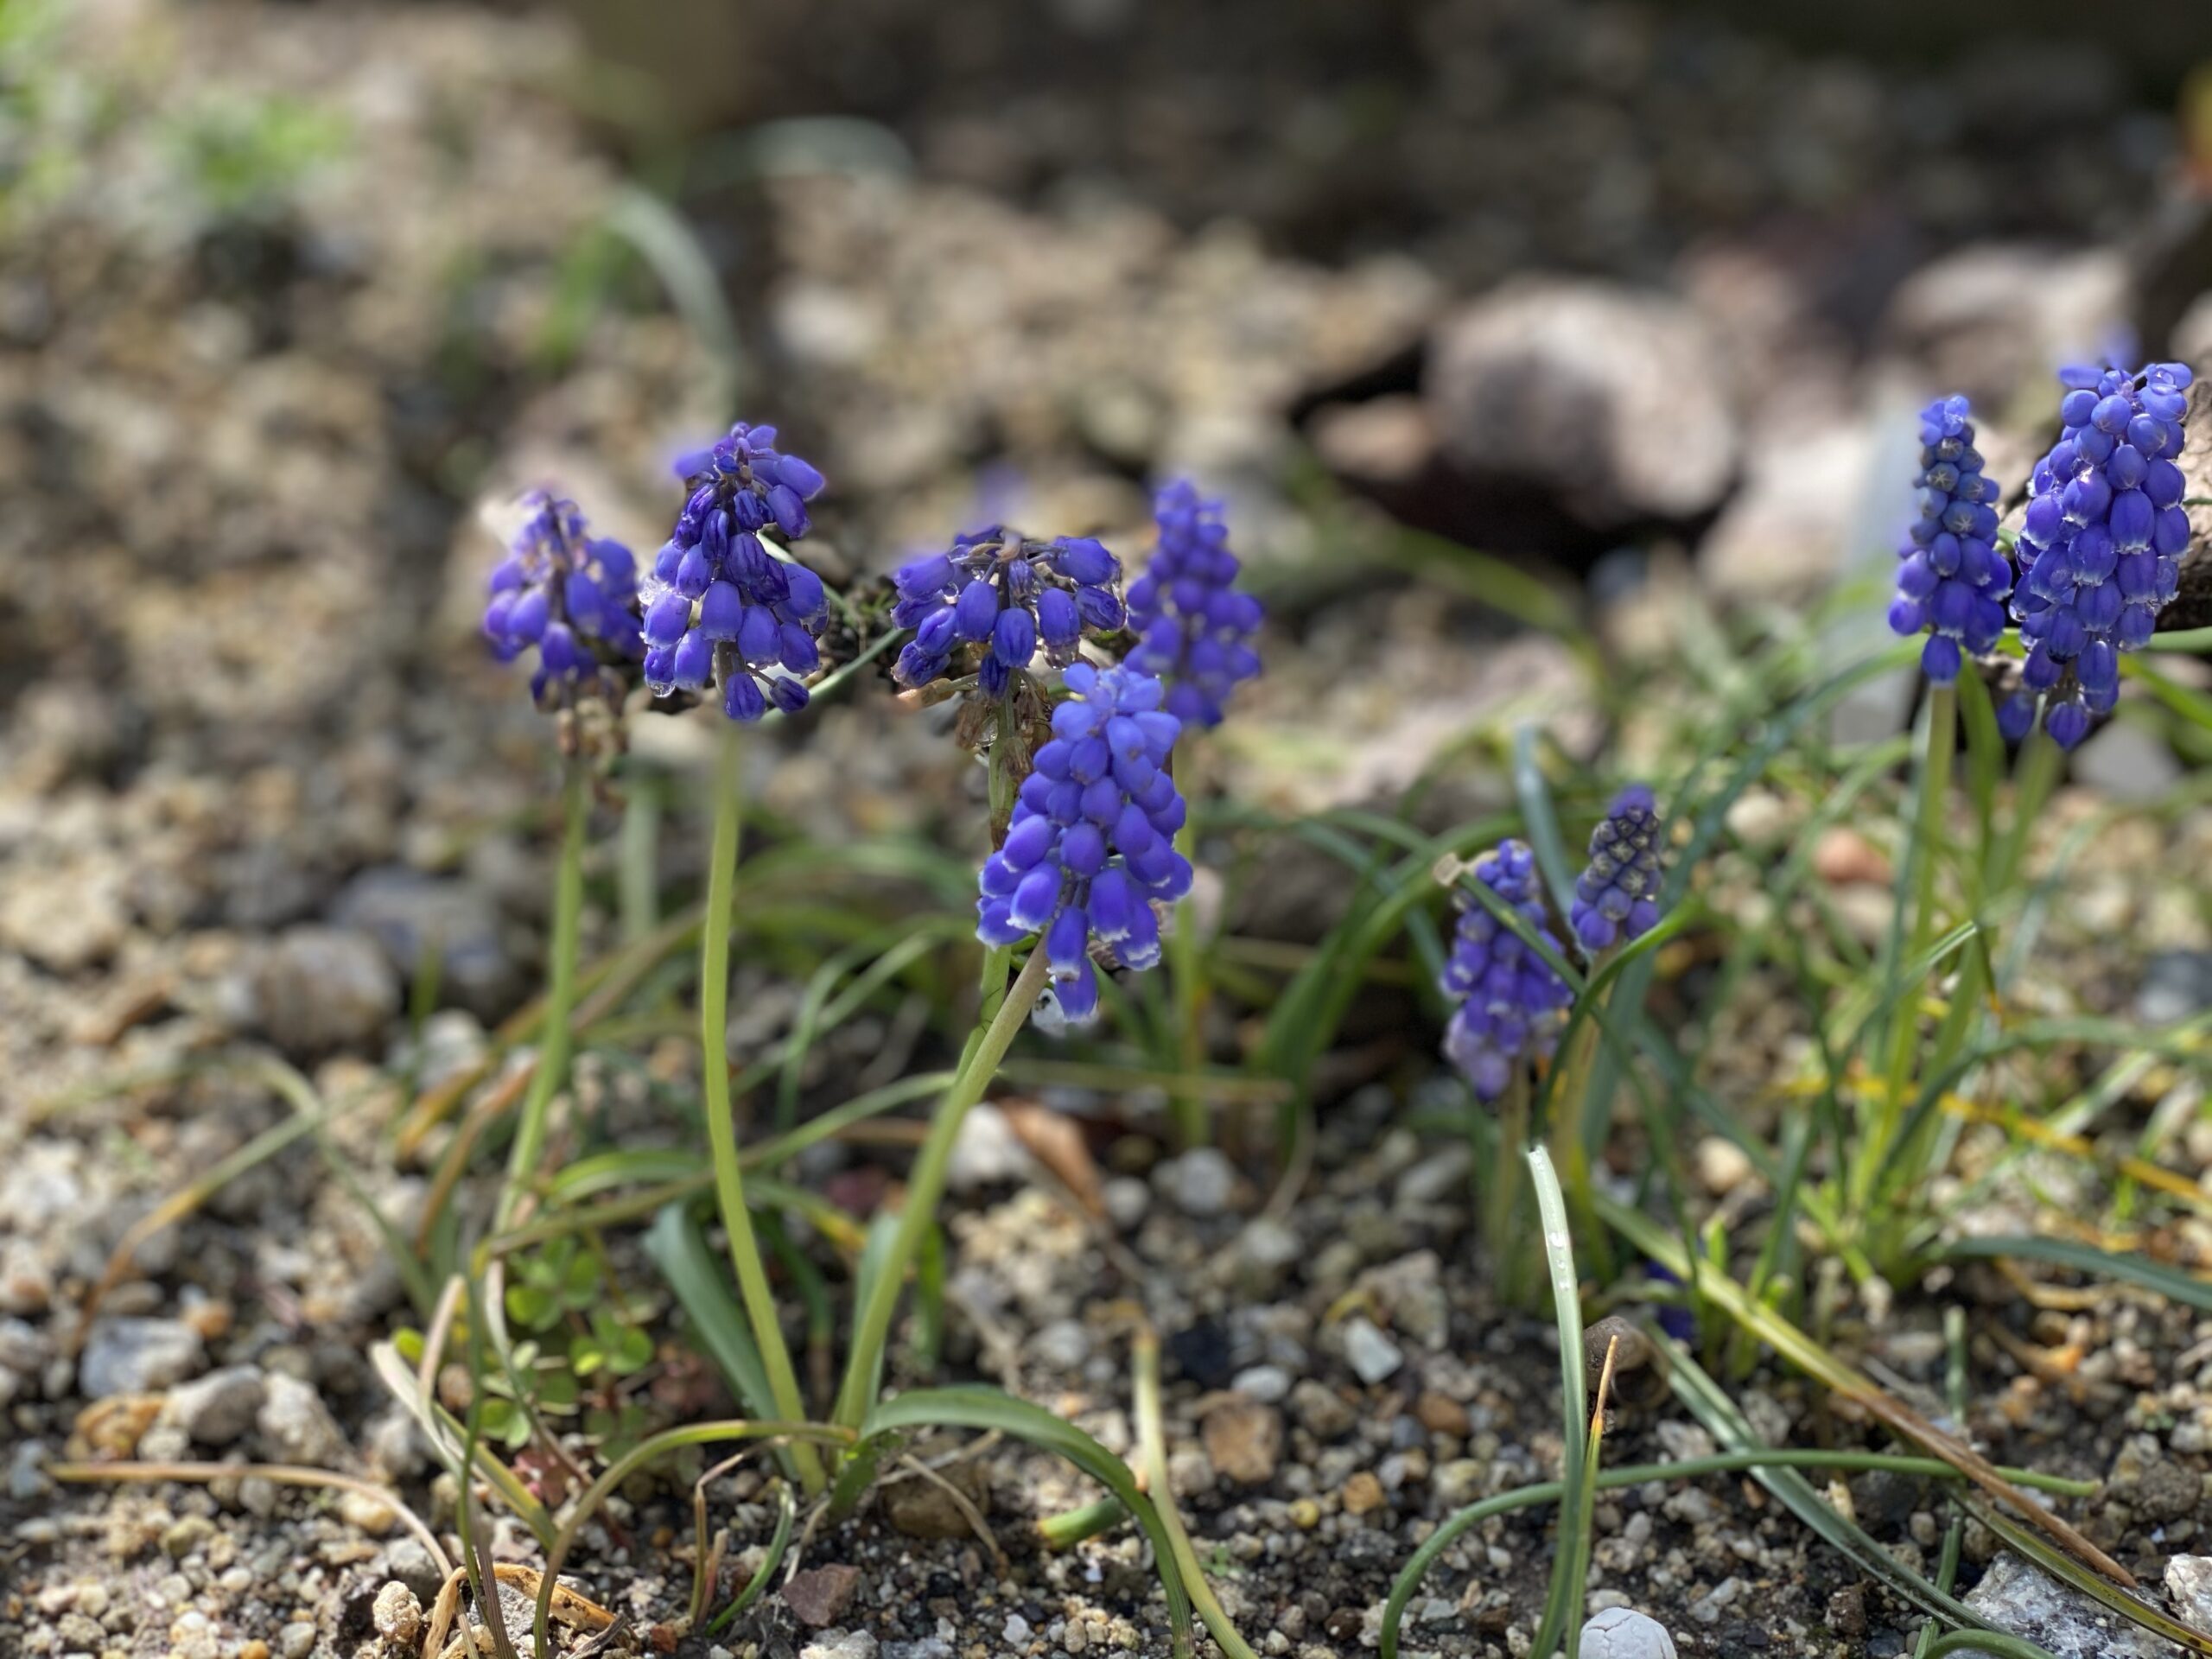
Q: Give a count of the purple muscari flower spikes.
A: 9